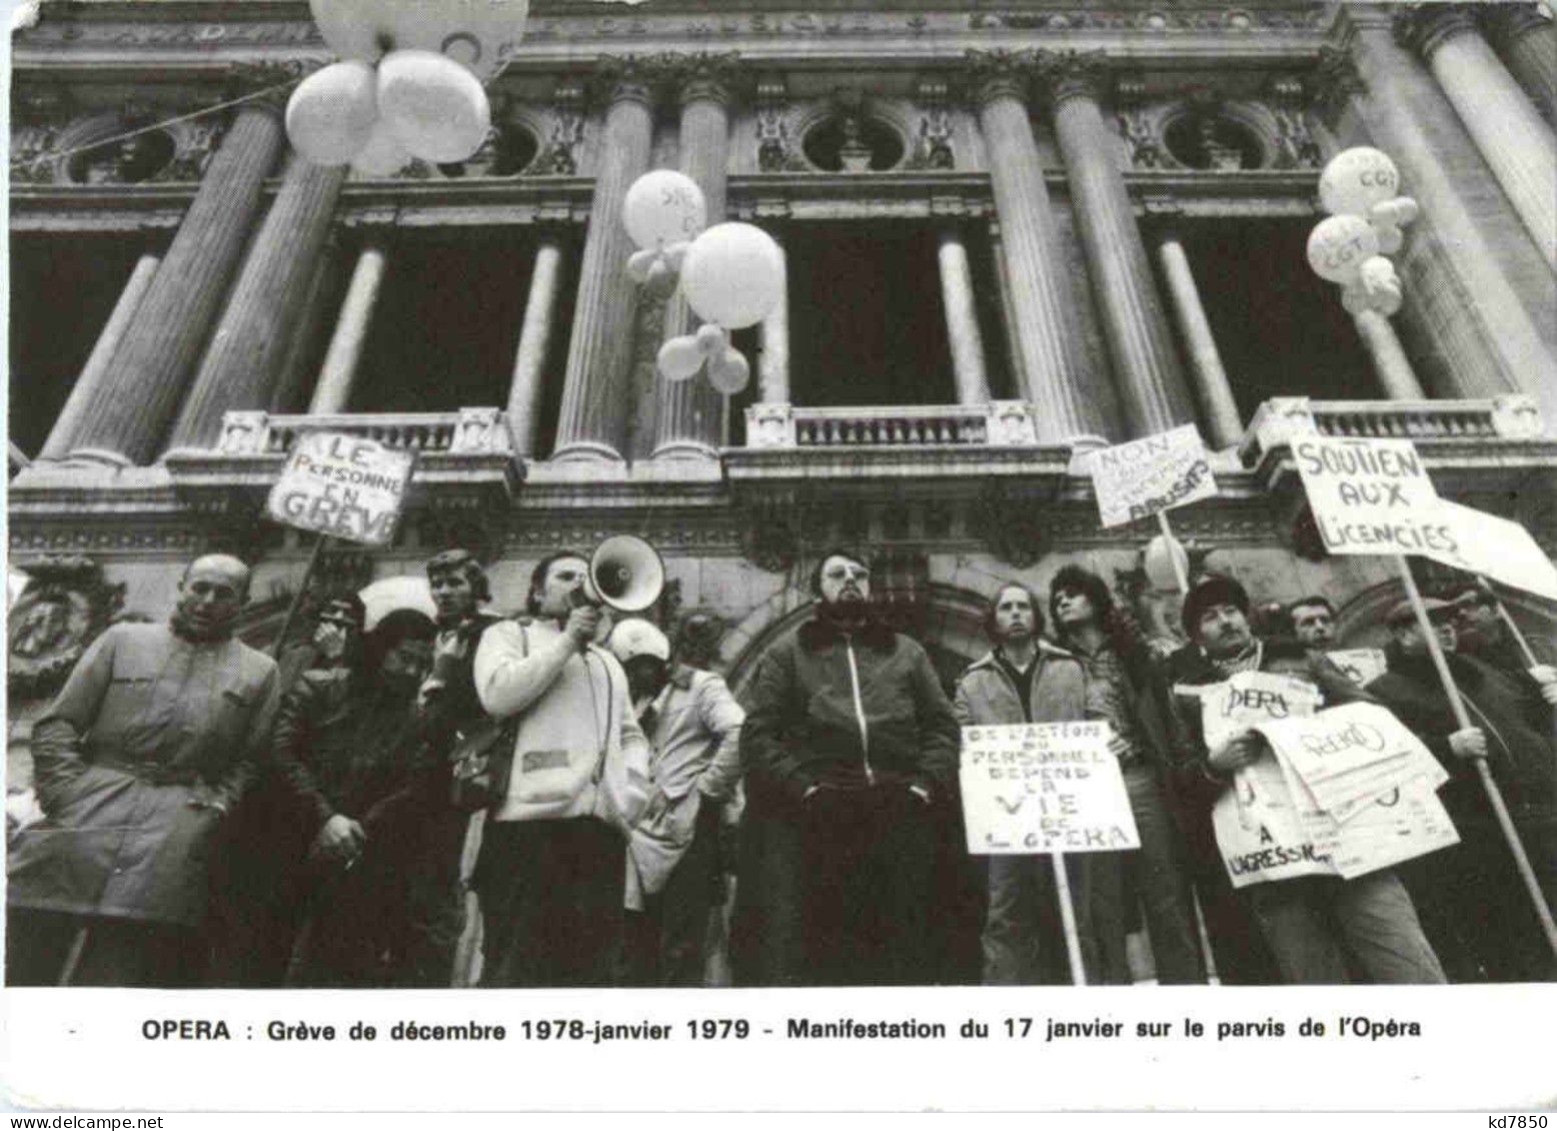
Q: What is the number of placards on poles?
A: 5